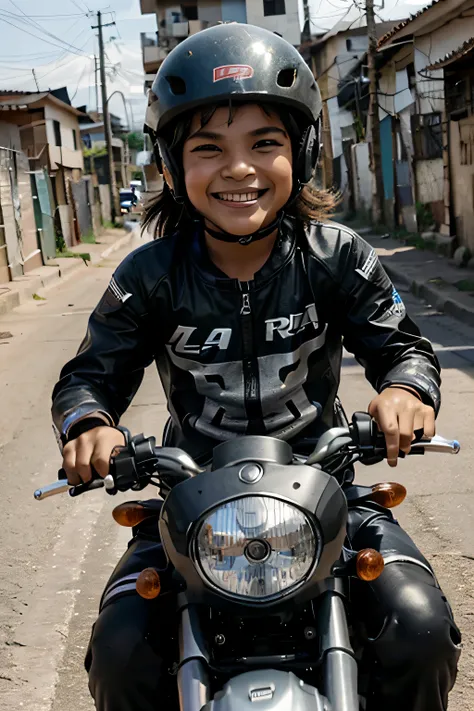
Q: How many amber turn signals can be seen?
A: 4